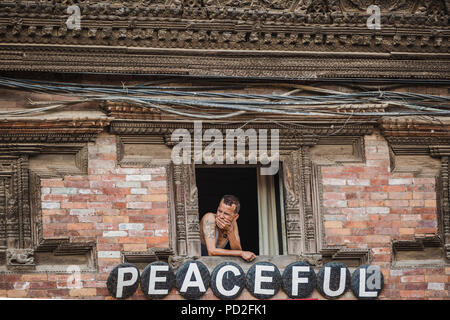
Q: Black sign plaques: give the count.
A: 8